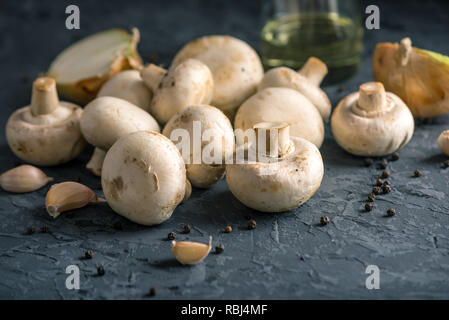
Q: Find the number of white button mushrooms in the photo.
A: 11